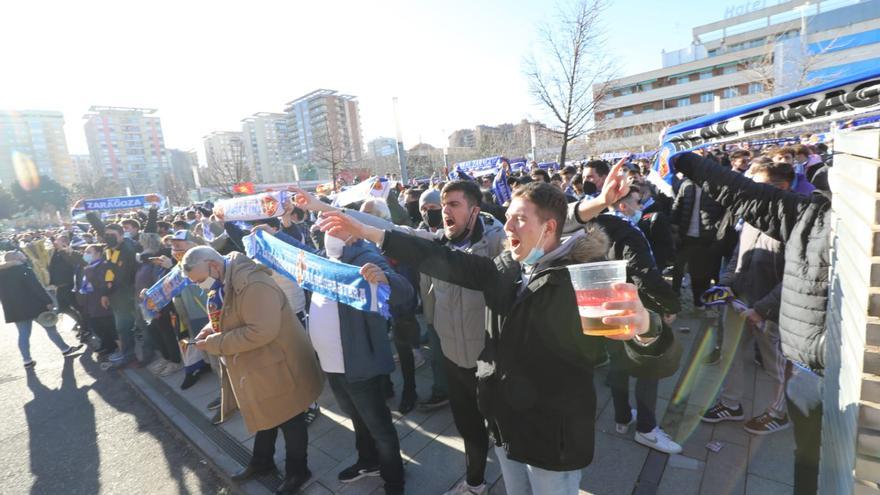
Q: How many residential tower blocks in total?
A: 5